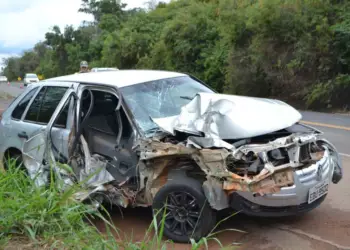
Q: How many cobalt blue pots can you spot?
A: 0